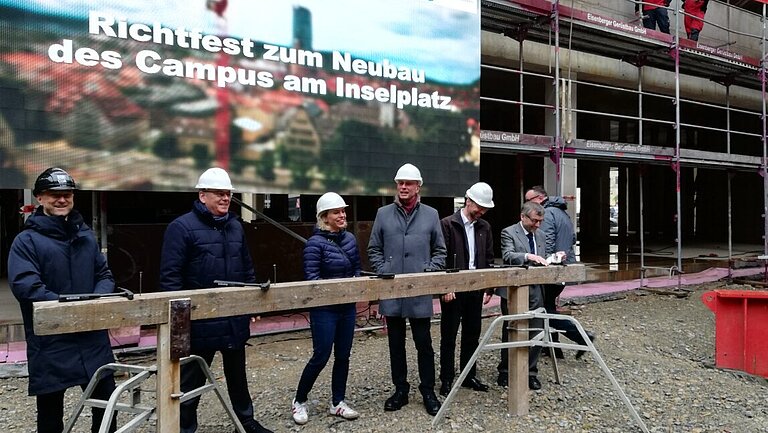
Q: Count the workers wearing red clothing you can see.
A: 2